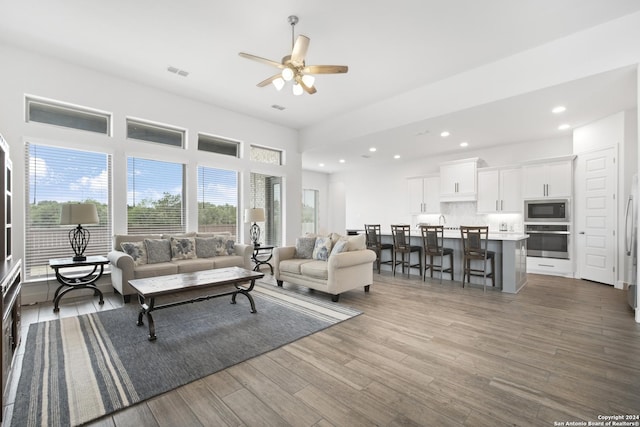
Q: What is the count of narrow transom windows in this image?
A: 4